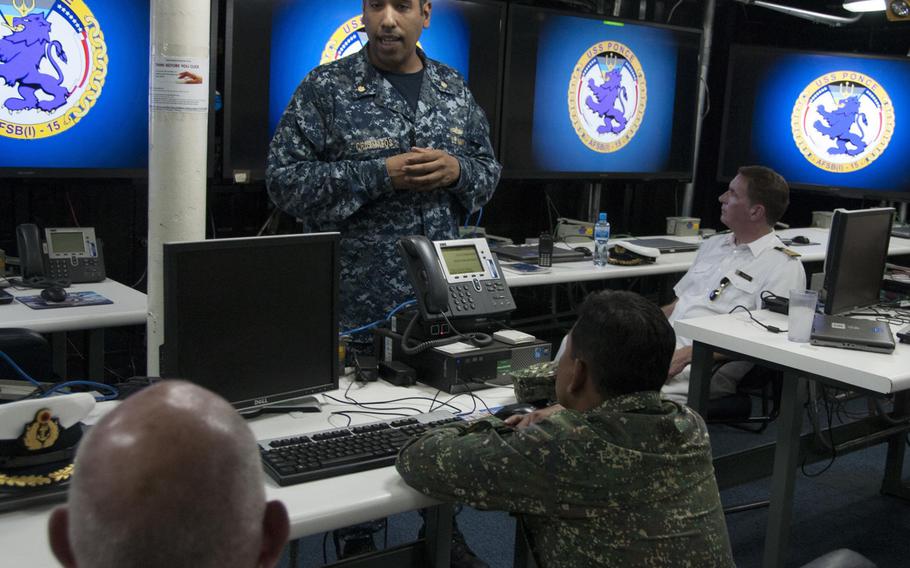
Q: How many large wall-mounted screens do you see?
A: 4